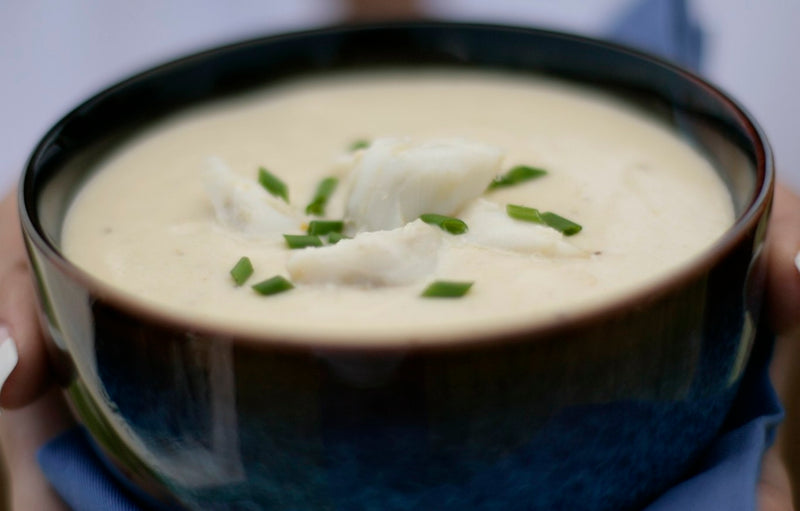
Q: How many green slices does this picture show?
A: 13